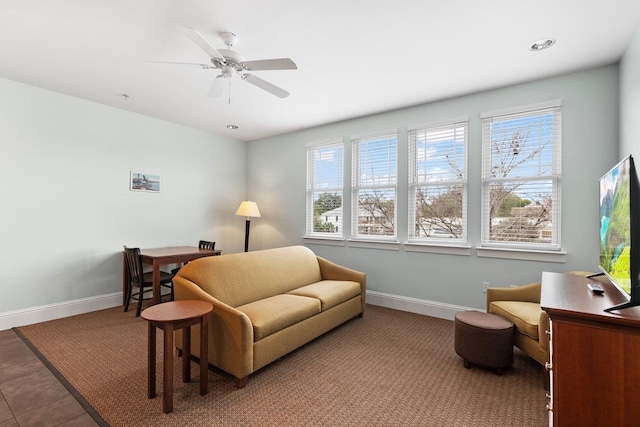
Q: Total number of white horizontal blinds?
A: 4